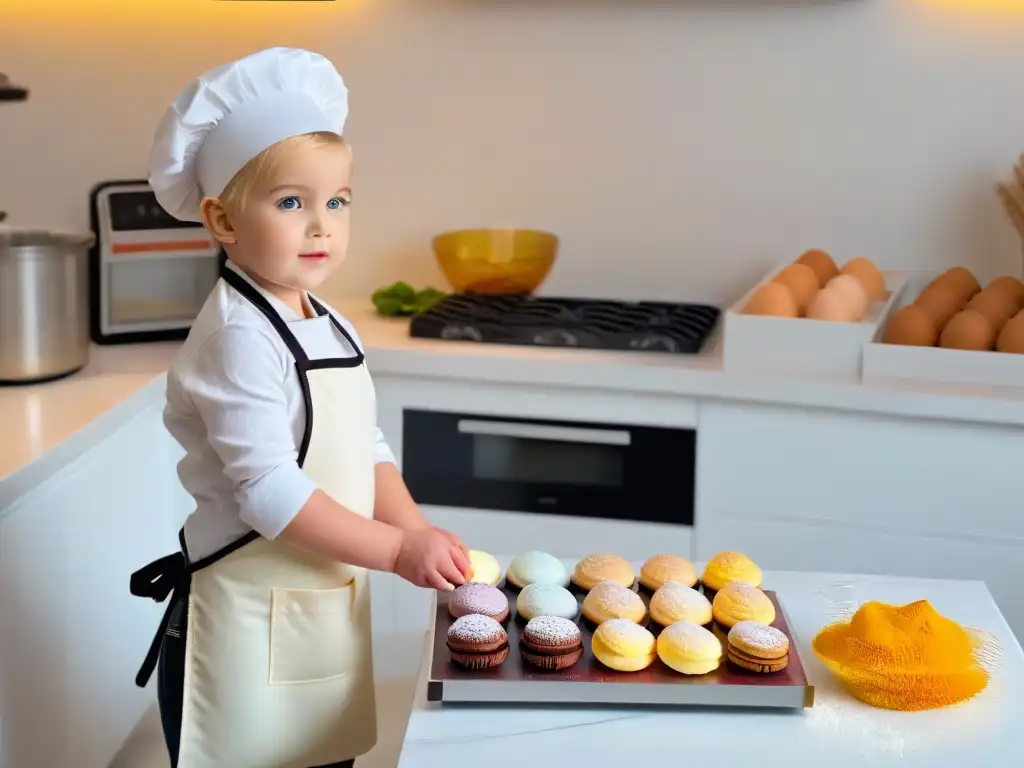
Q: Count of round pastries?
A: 15